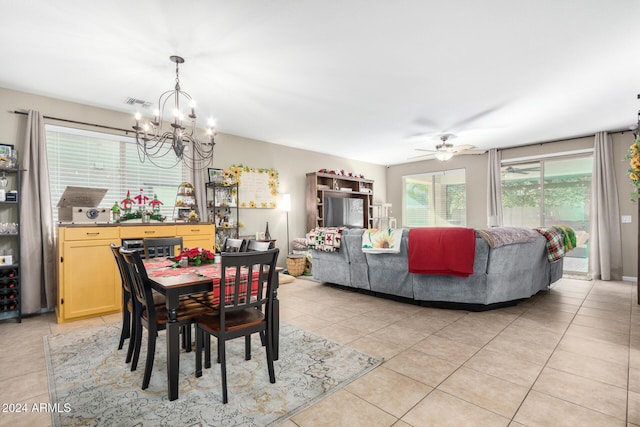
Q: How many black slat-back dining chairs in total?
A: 6